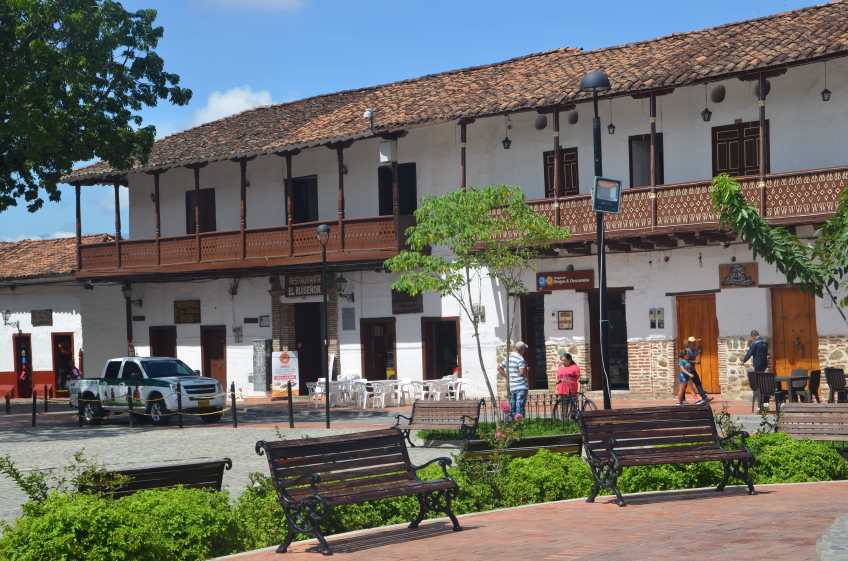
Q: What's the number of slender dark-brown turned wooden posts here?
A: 12